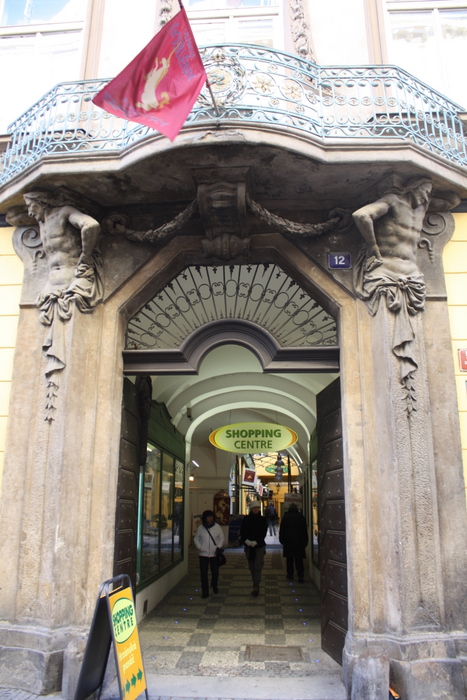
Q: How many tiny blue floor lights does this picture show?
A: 13